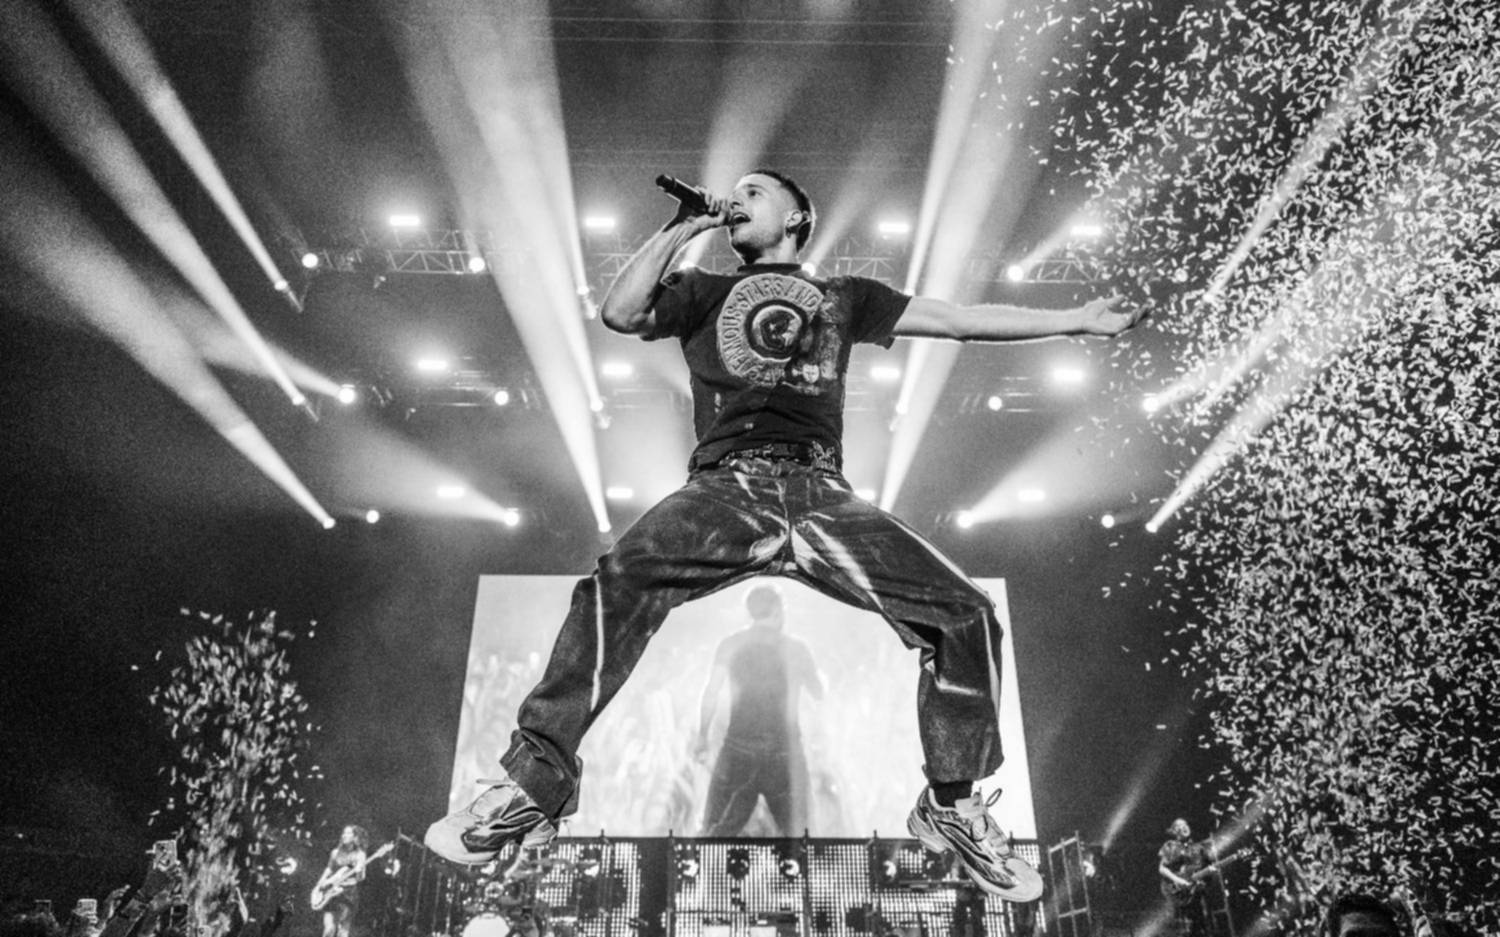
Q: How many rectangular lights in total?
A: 12